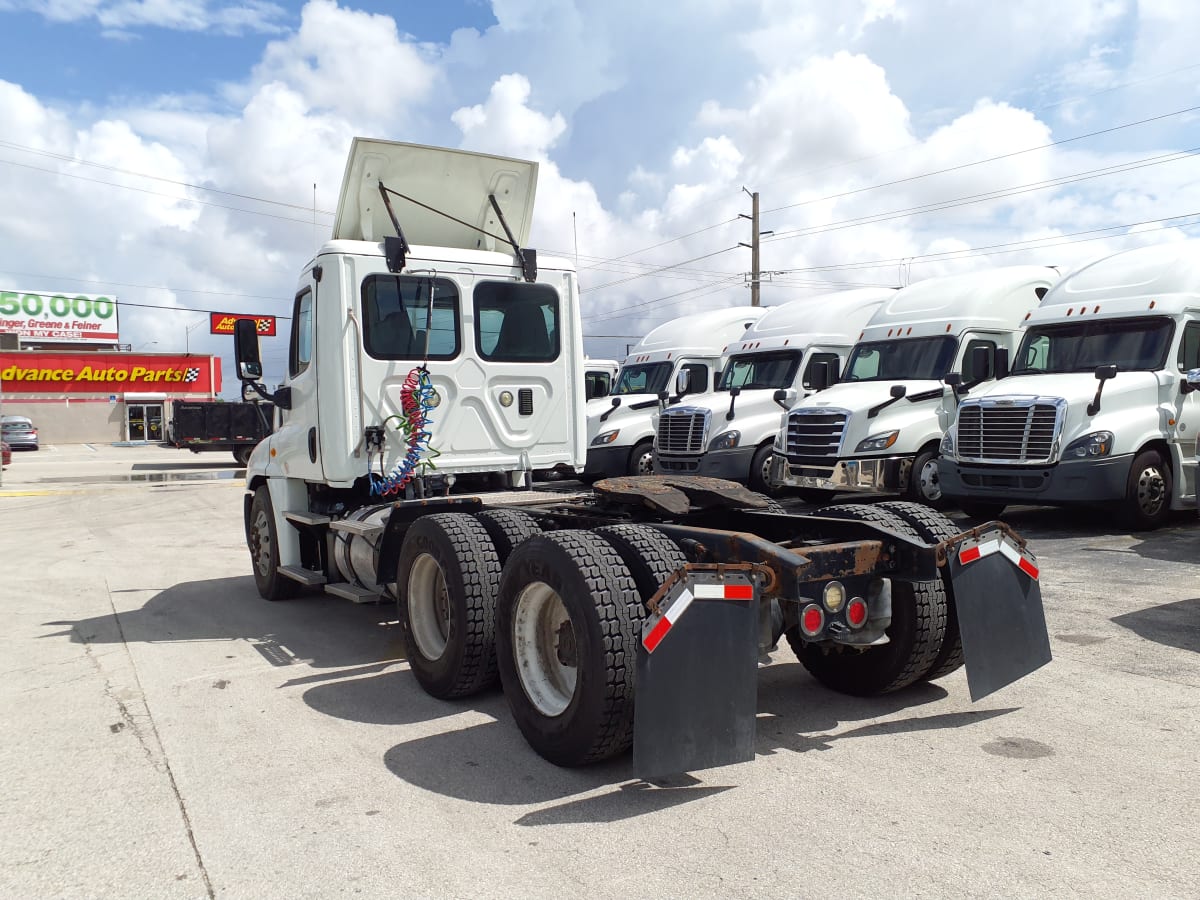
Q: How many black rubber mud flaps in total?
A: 2